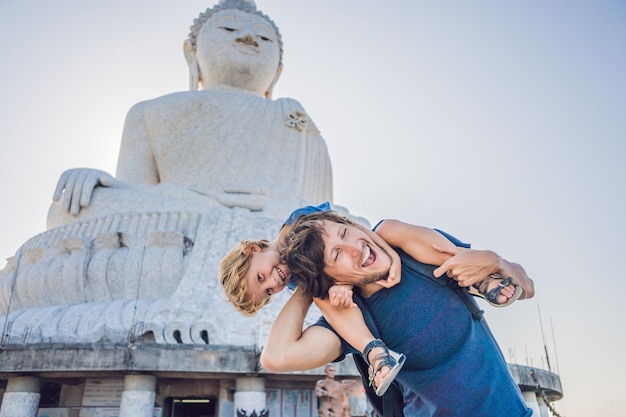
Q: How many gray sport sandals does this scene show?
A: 2